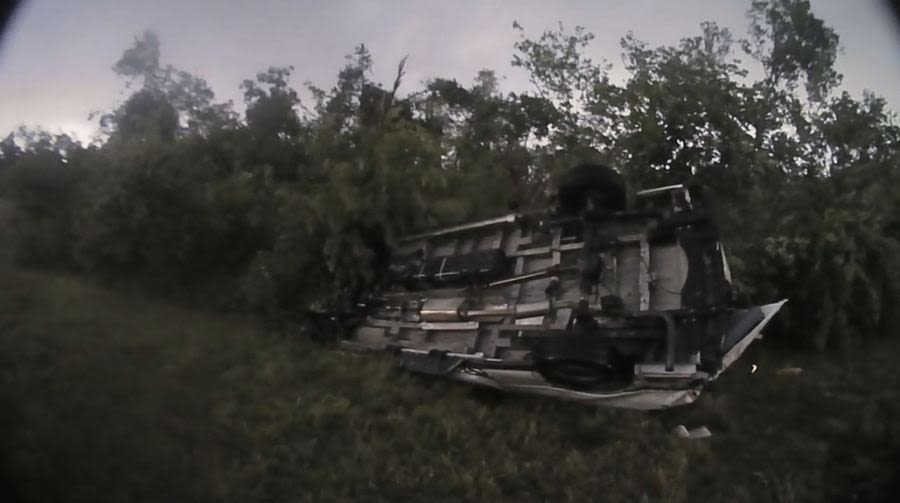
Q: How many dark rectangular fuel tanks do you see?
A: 1